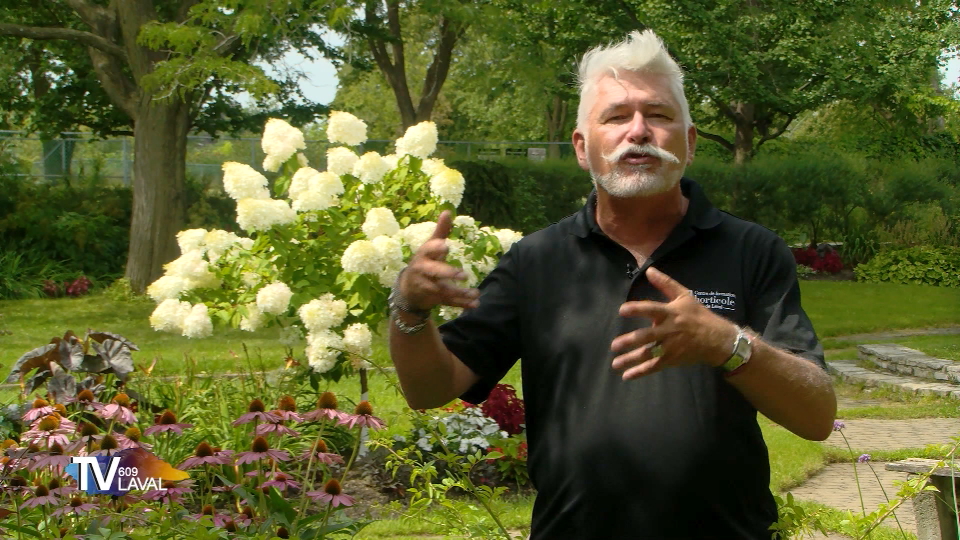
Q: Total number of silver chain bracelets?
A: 2